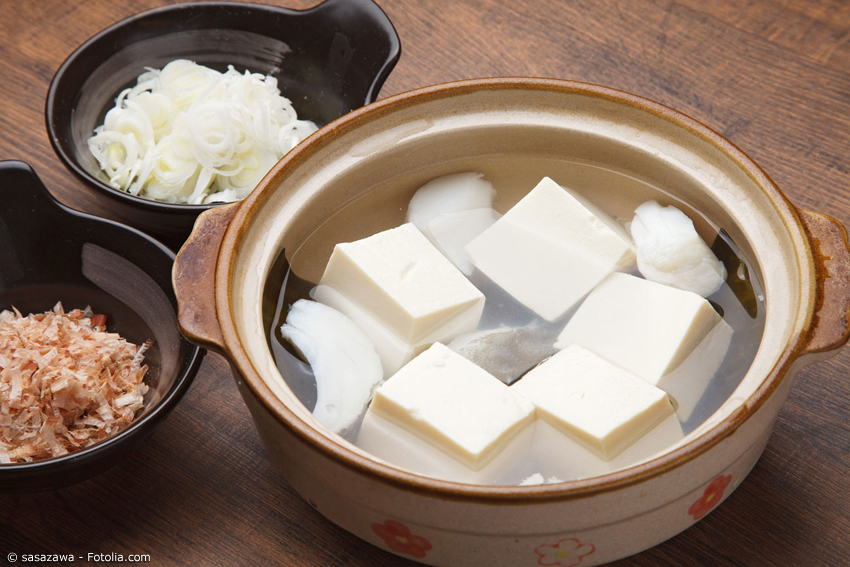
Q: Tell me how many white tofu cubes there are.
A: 5